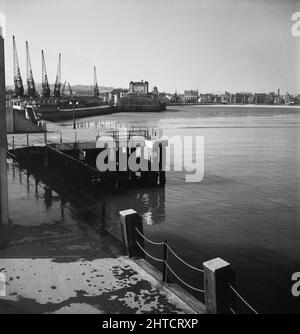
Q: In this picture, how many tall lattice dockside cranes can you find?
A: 5